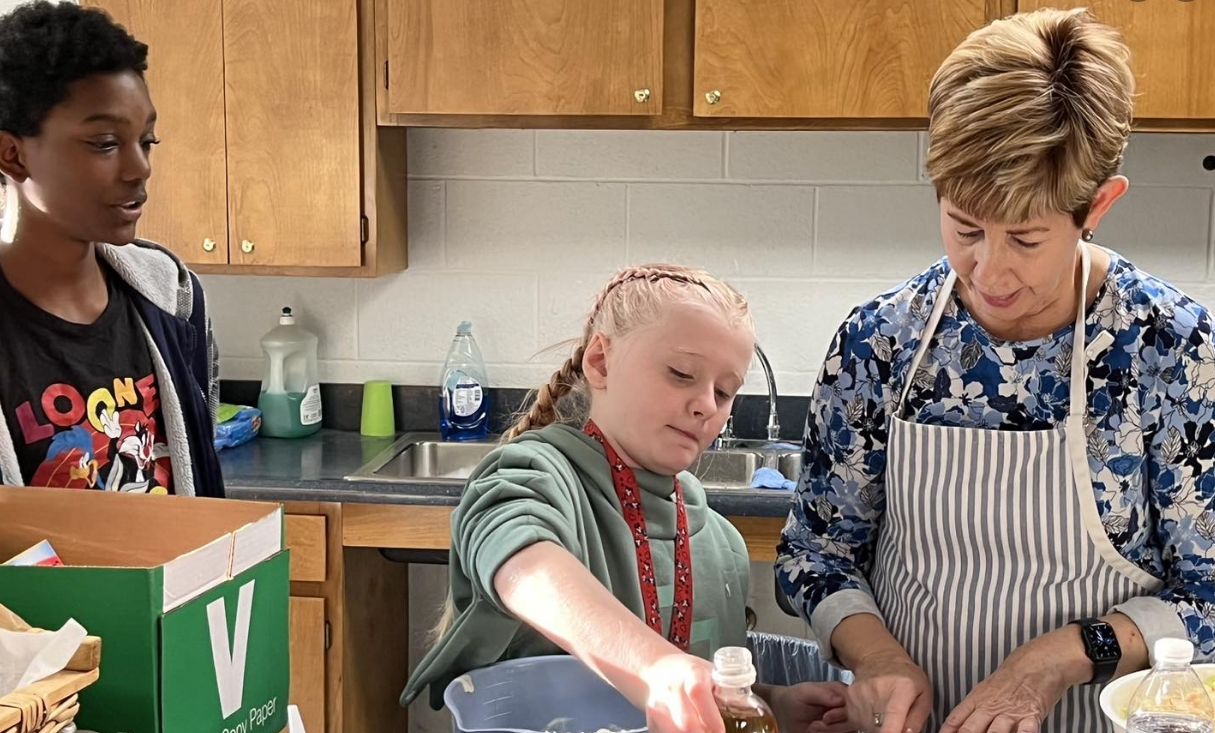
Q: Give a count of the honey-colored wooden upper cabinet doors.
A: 5